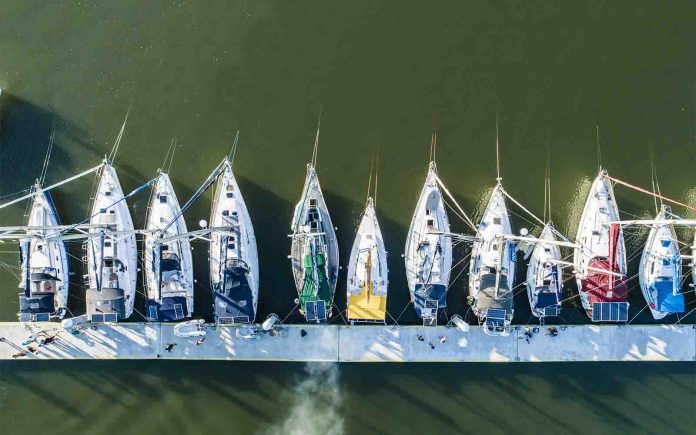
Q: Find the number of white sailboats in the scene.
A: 11